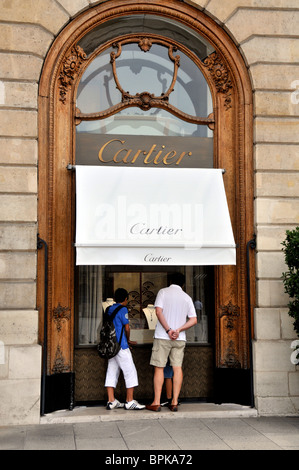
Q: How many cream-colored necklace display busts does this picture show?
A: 2